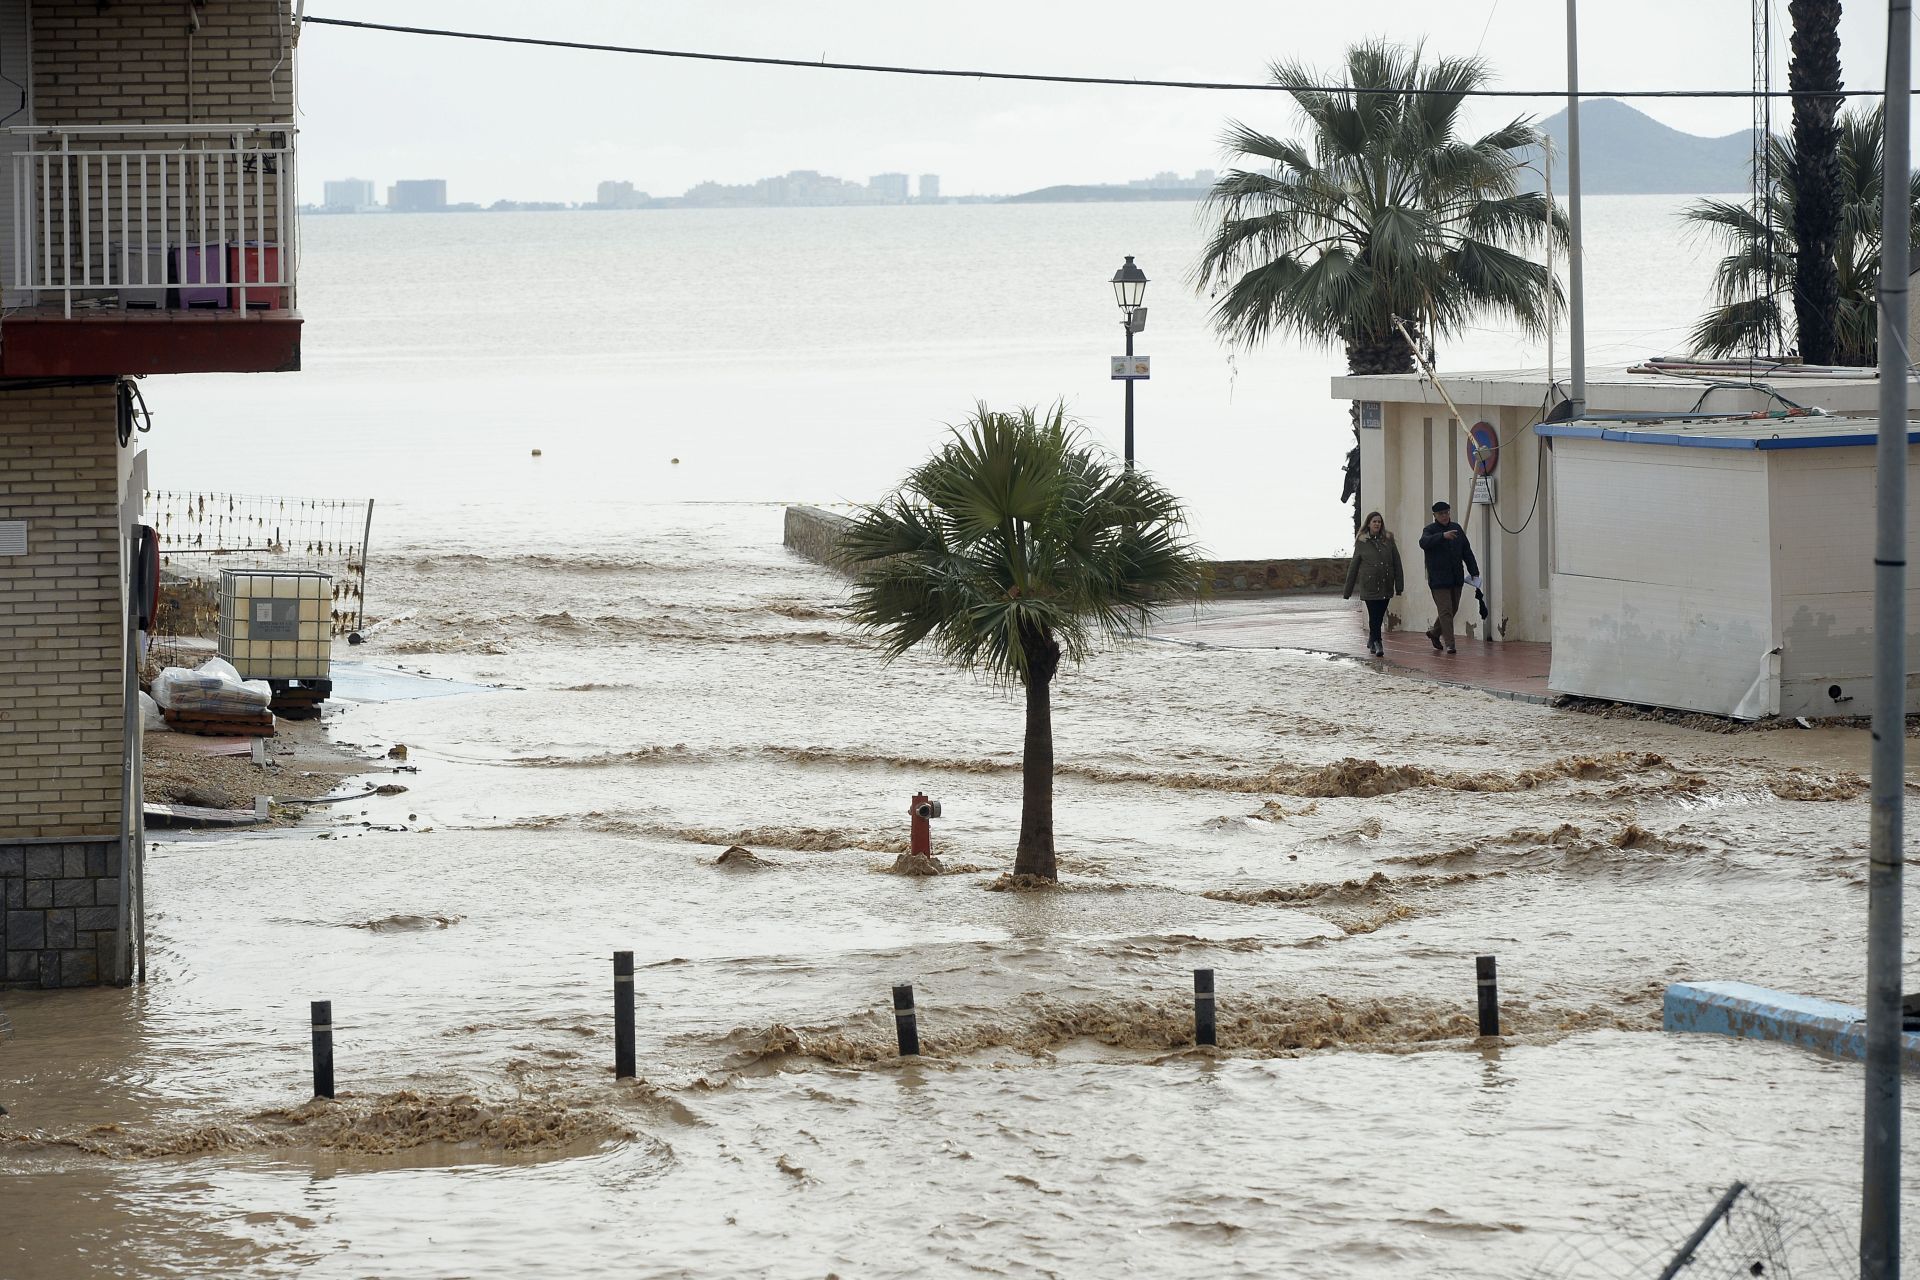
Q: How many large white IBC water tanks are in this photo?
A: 1